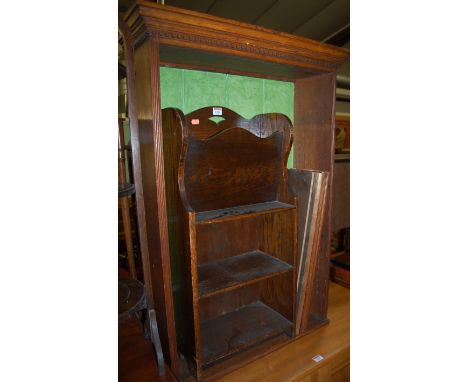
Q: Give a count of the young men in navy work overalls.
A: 0